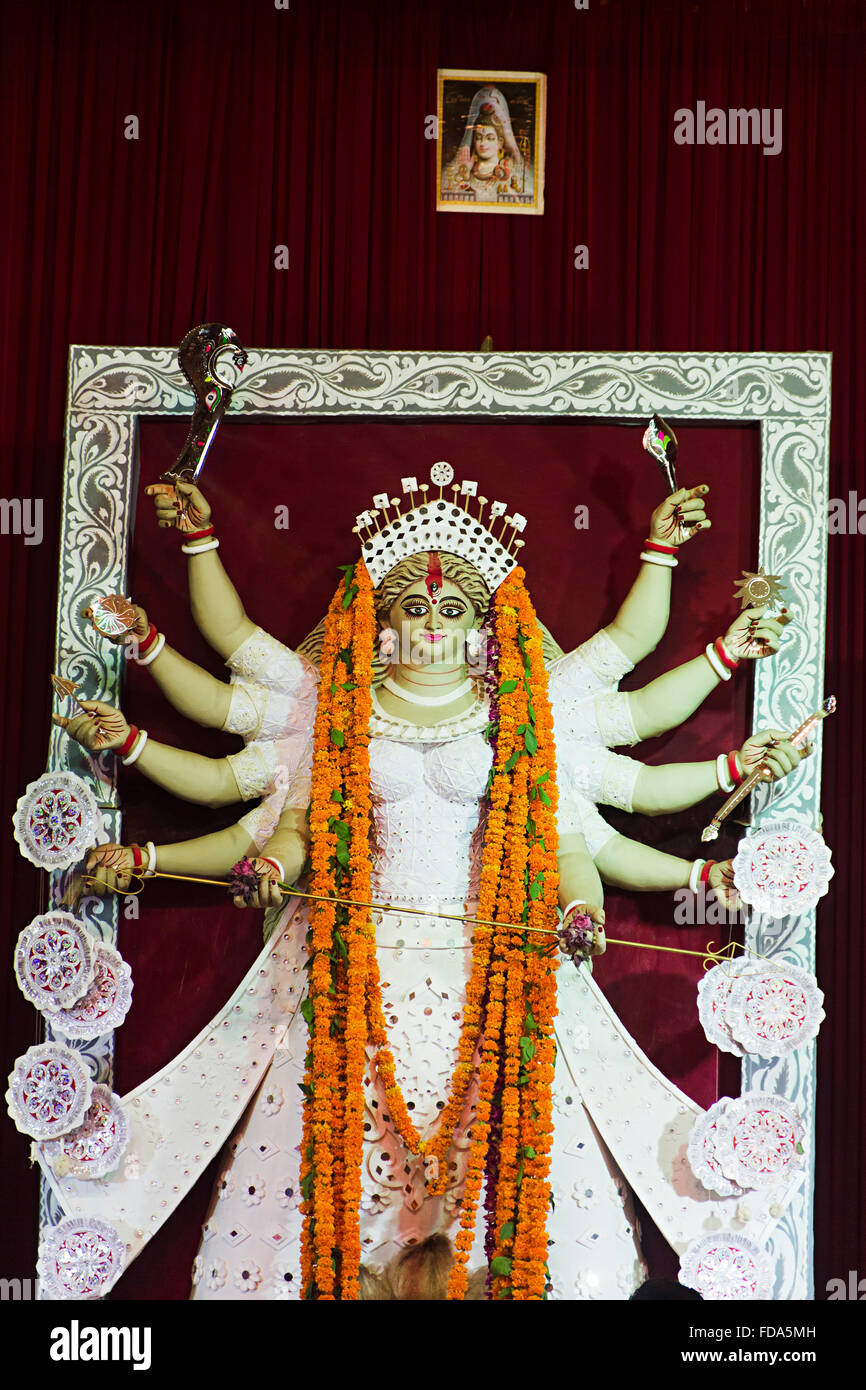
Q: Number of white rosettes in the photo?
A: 12